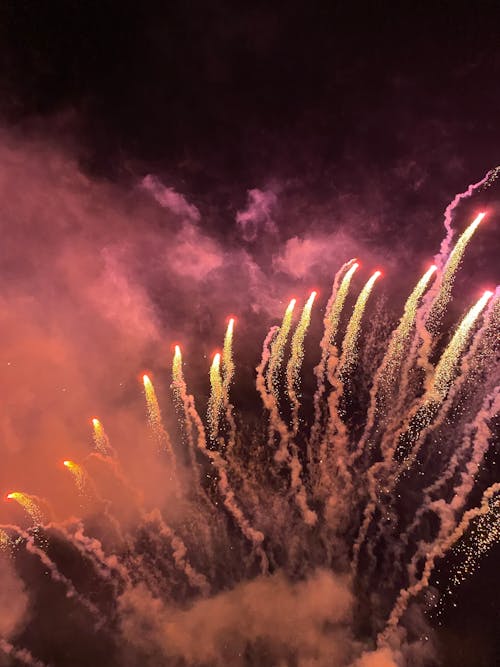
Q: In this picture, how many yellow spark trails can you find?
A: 14